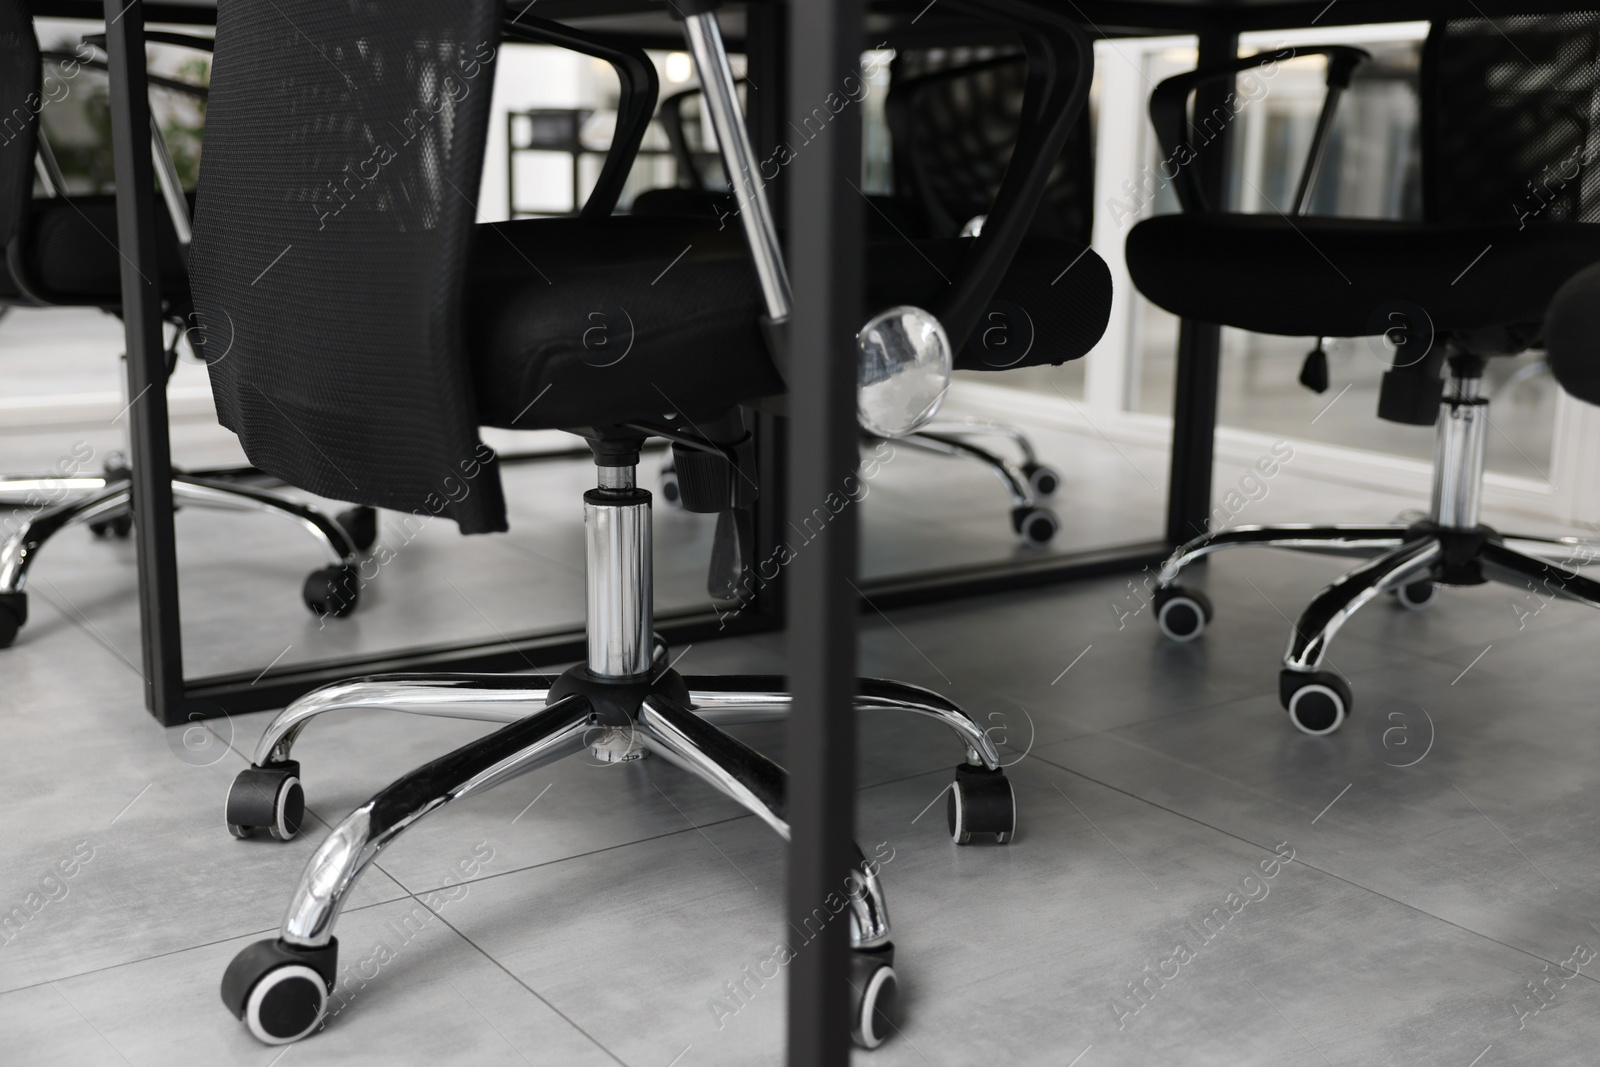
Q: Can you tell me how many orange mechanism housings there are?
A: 0